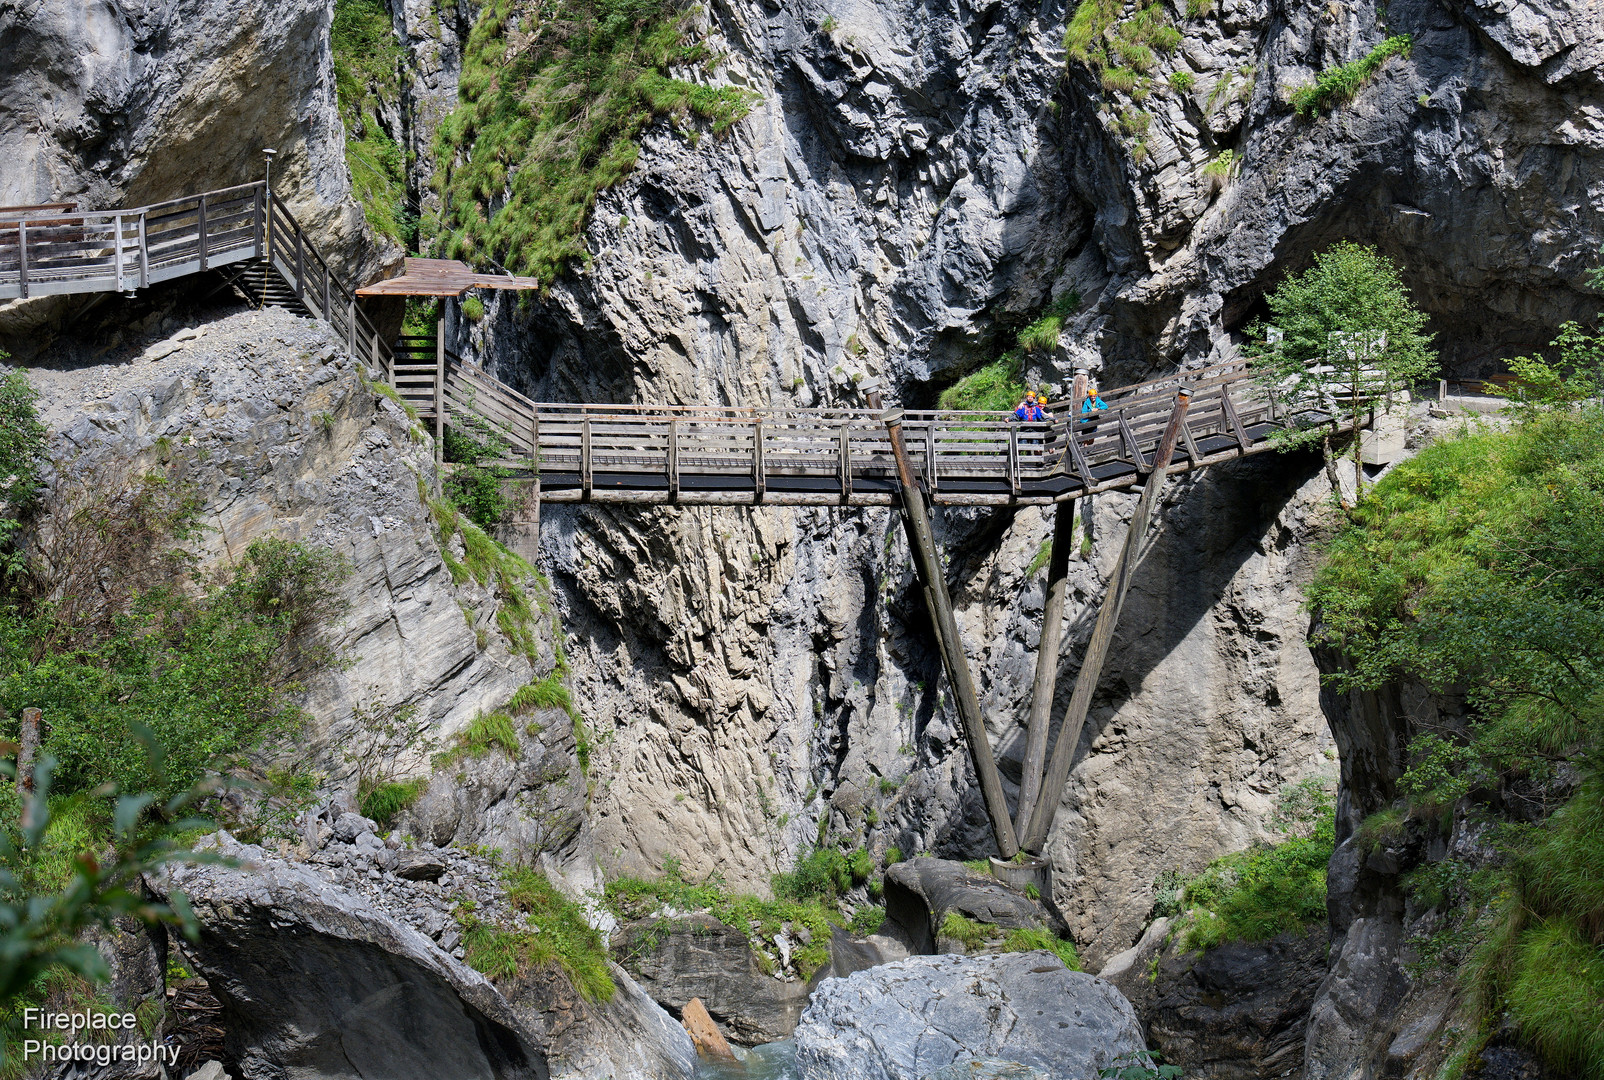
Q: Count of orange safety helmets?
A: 3